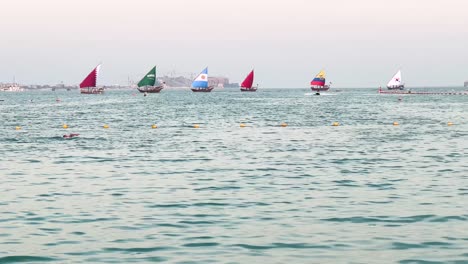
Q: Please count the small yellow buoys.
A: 10